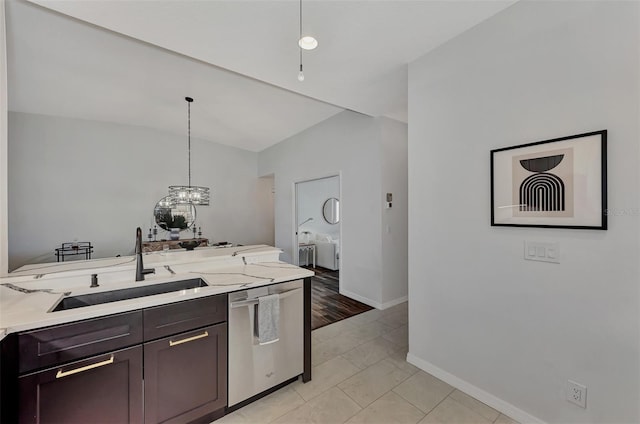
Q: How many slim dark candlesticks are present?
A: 4